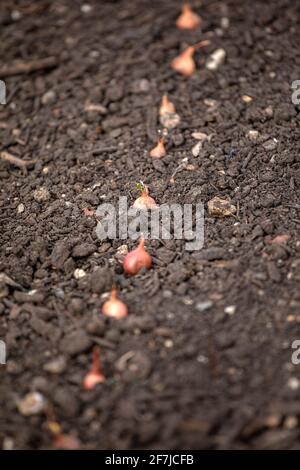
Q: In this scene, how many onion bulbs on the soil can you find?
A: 9